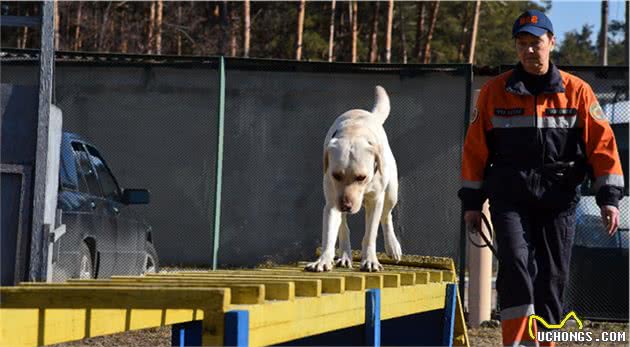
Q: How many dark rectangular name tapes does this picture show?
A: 2